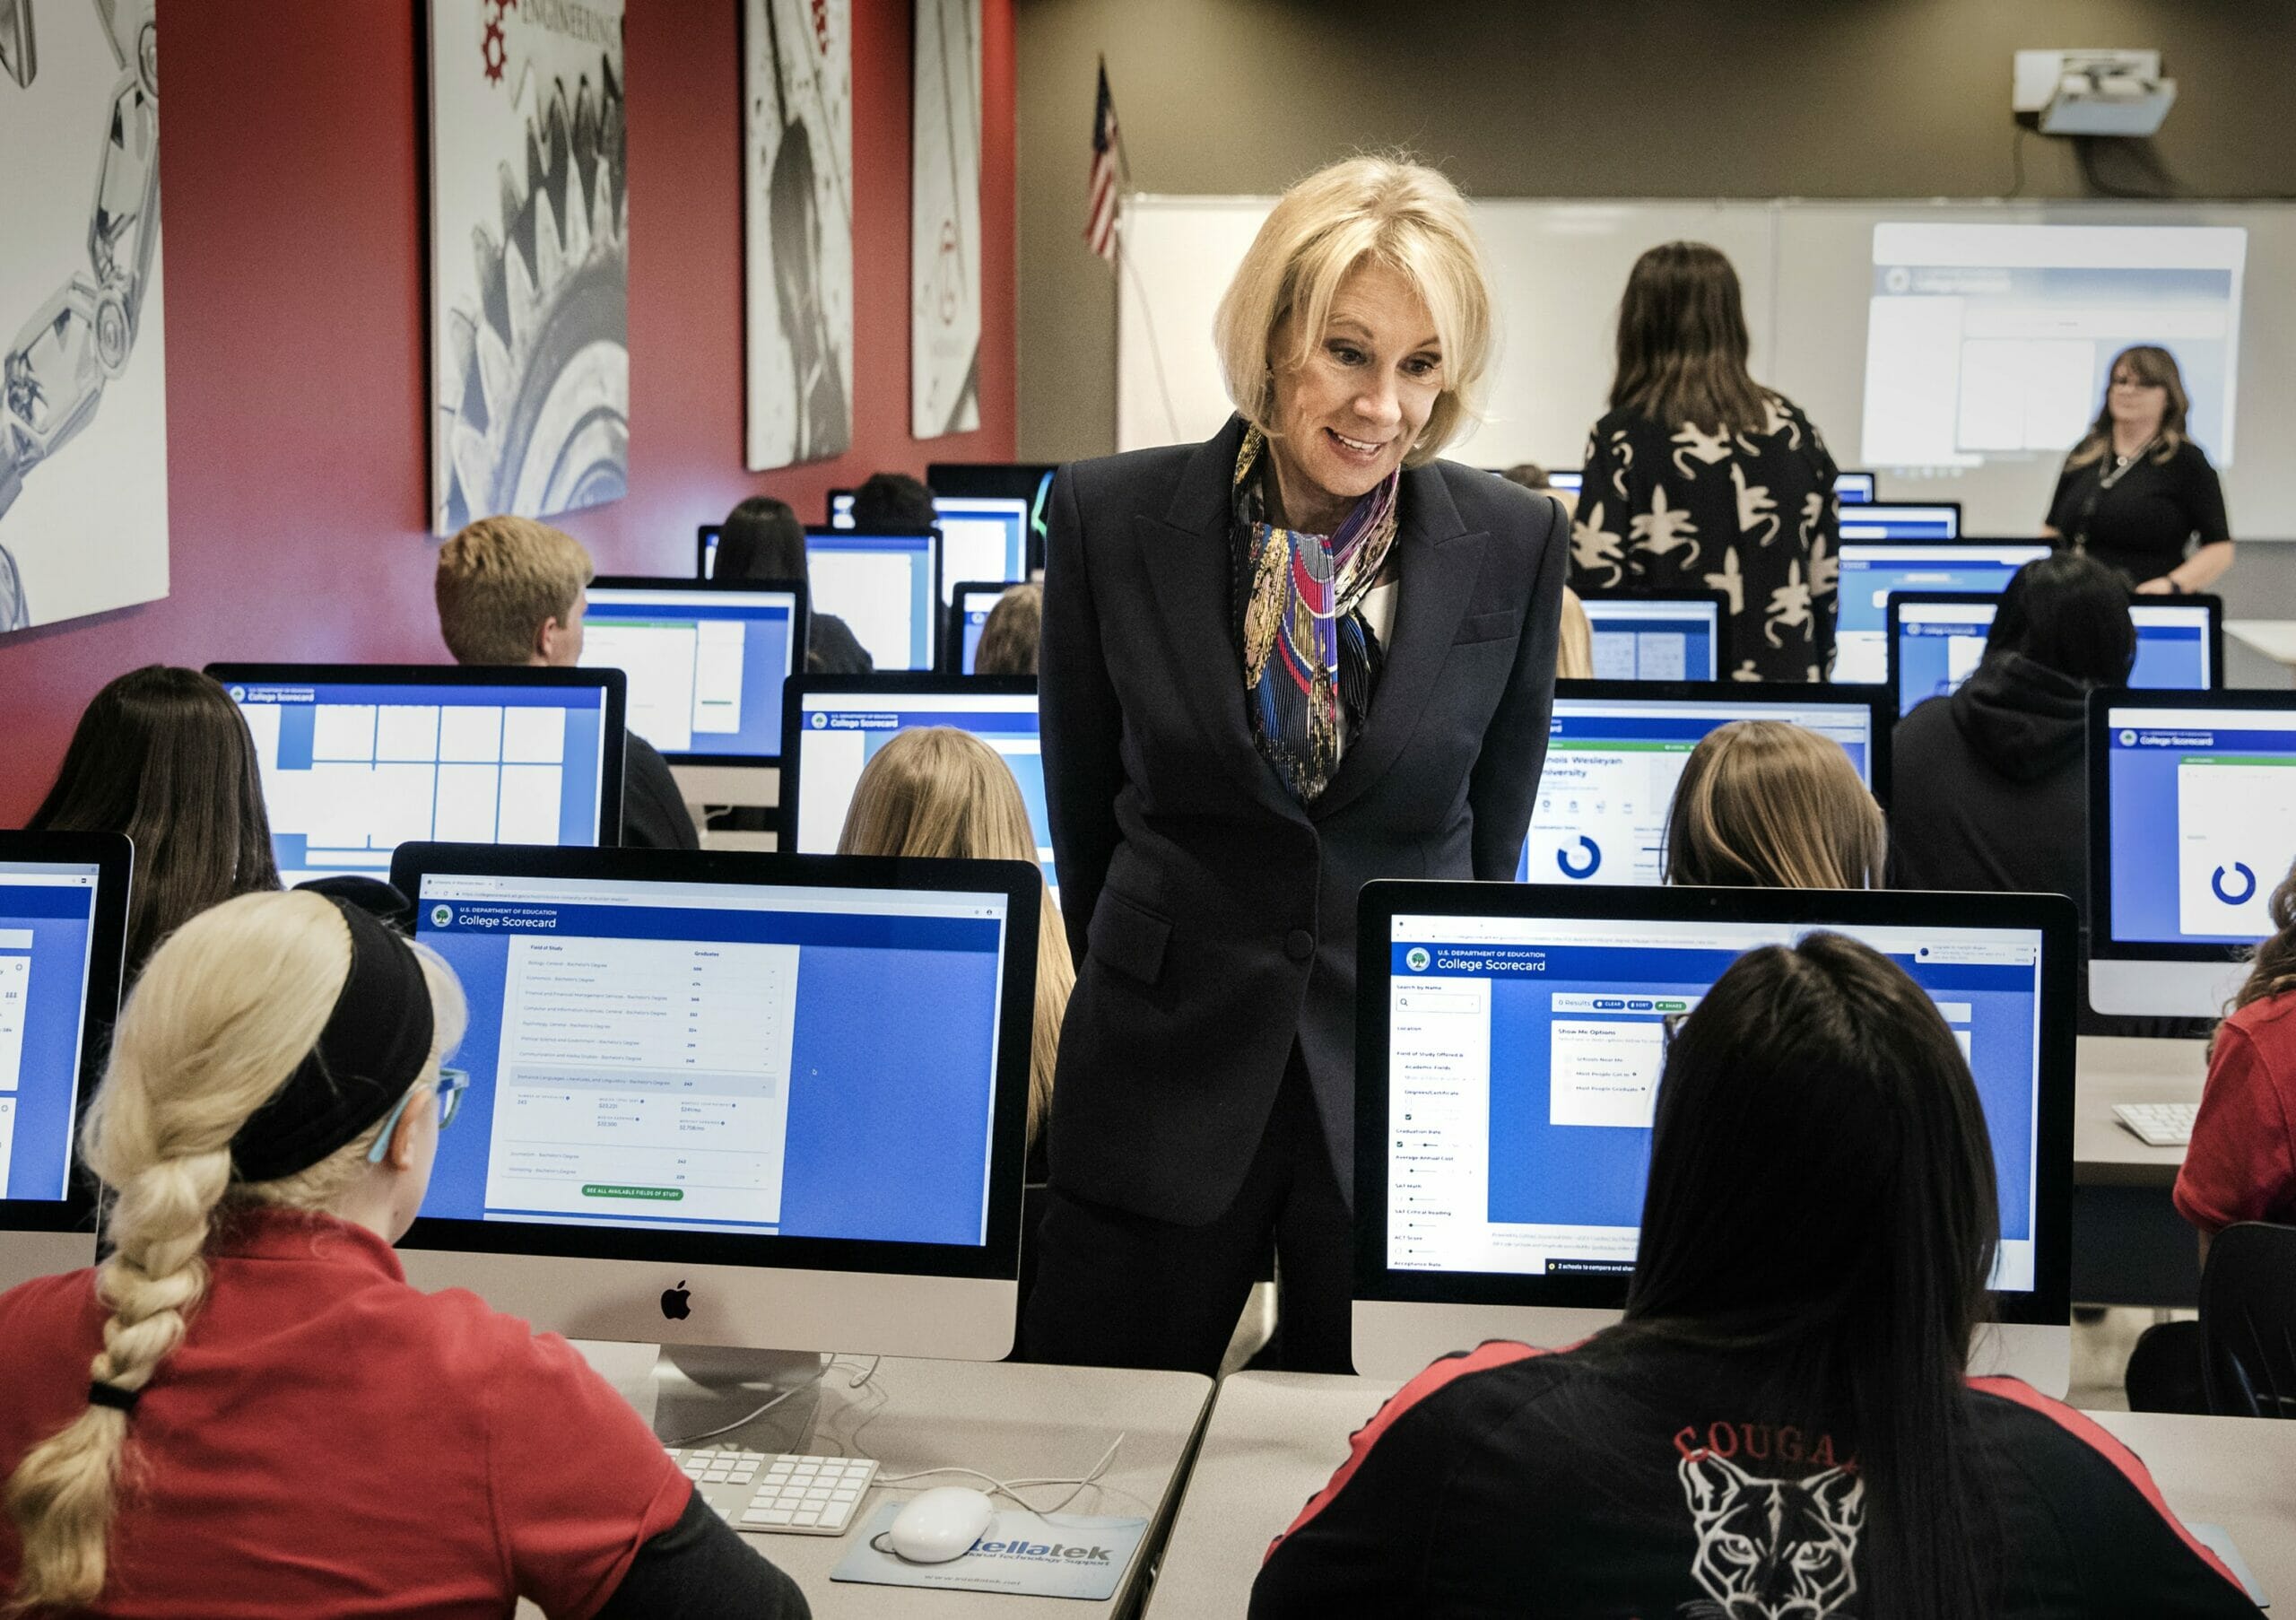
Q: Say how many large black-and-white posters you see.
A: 4